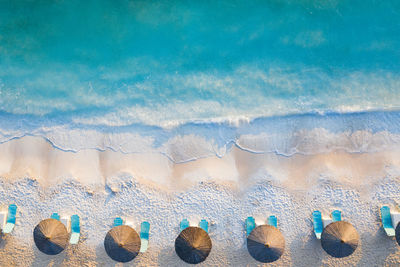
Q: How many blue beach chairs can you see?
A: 12